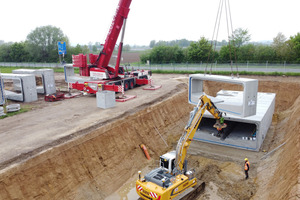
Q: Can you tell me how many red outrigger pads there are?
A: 3